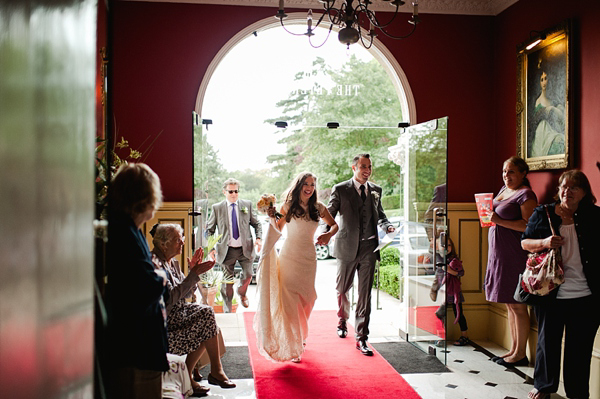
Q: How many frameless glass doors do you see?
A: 2